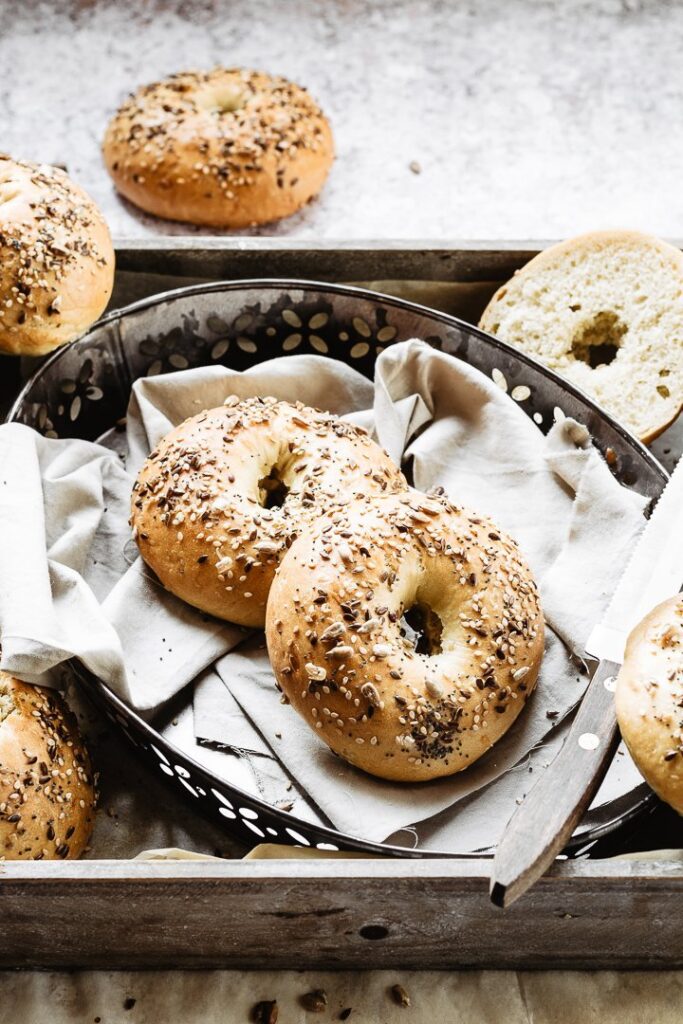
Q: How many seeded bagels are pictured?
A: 6